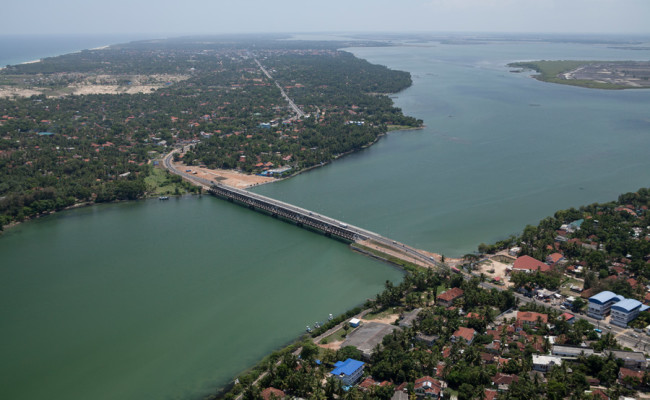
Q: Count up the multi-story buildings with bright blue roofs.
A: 3